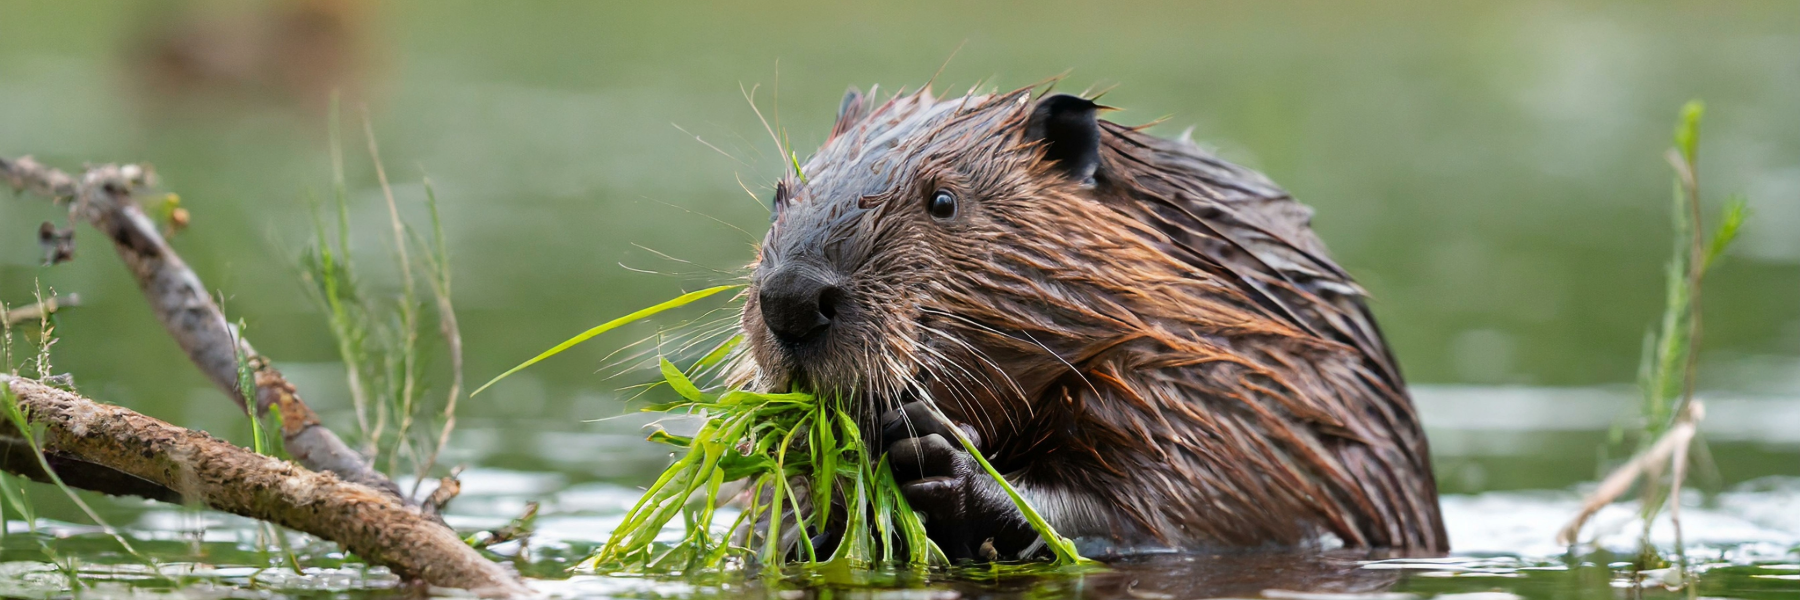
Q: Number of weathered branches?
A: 2